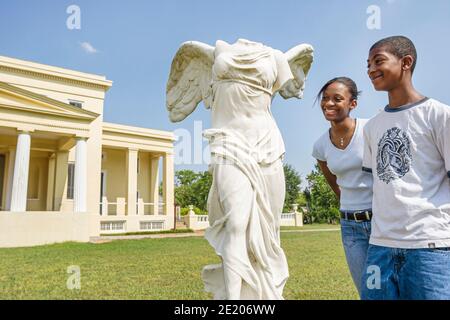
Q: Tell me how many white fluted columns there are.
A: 2